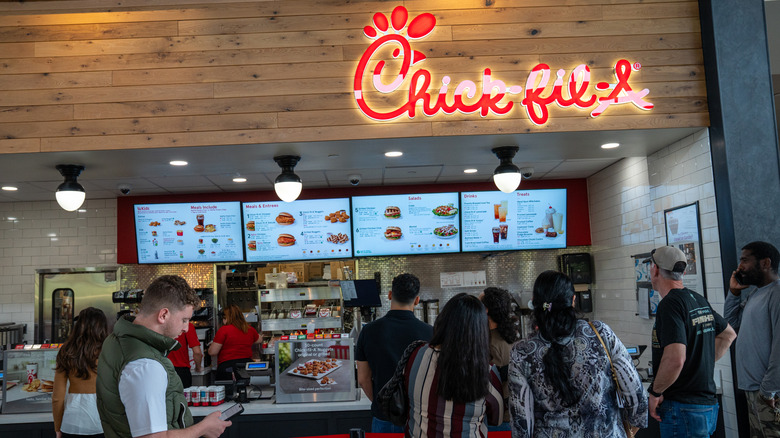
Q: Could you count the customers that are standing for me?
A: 8